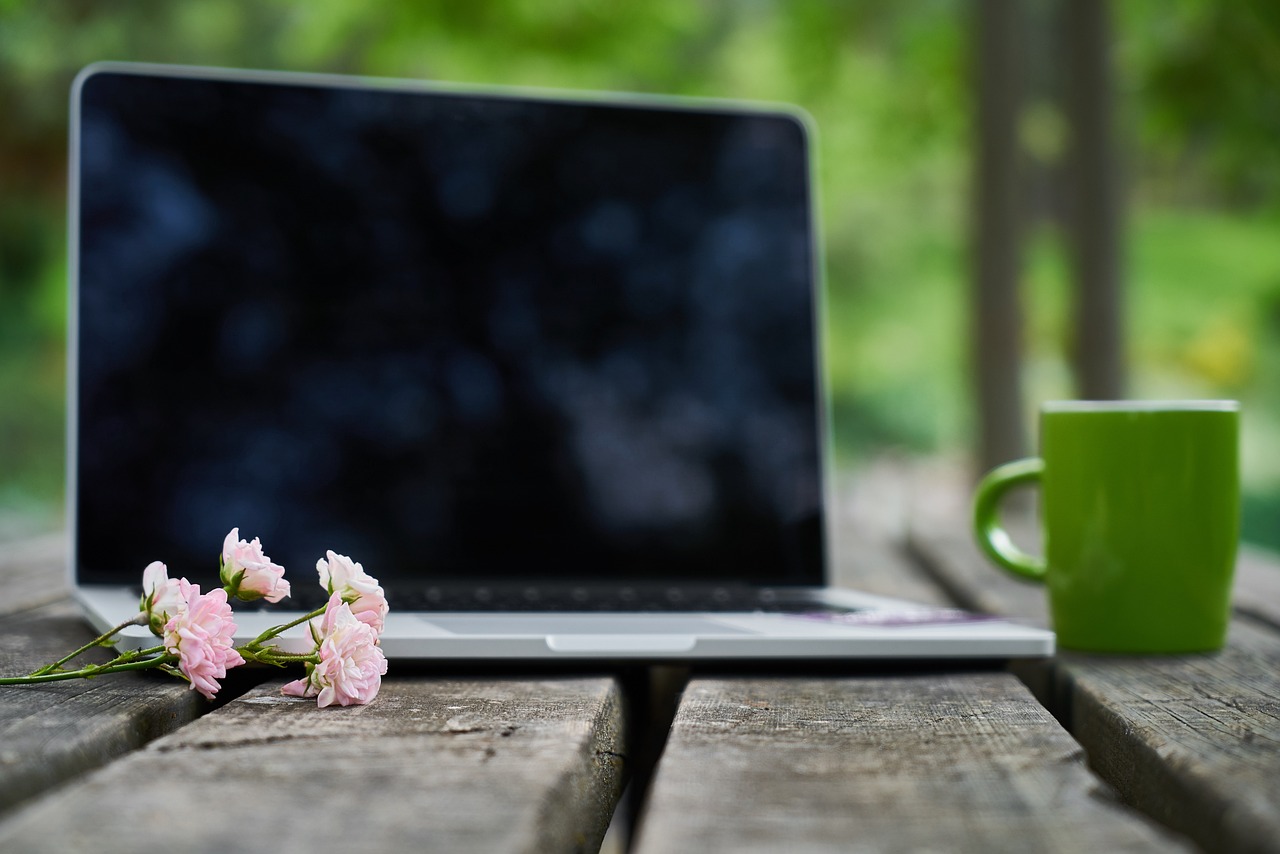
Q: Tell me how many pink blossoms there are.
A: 5